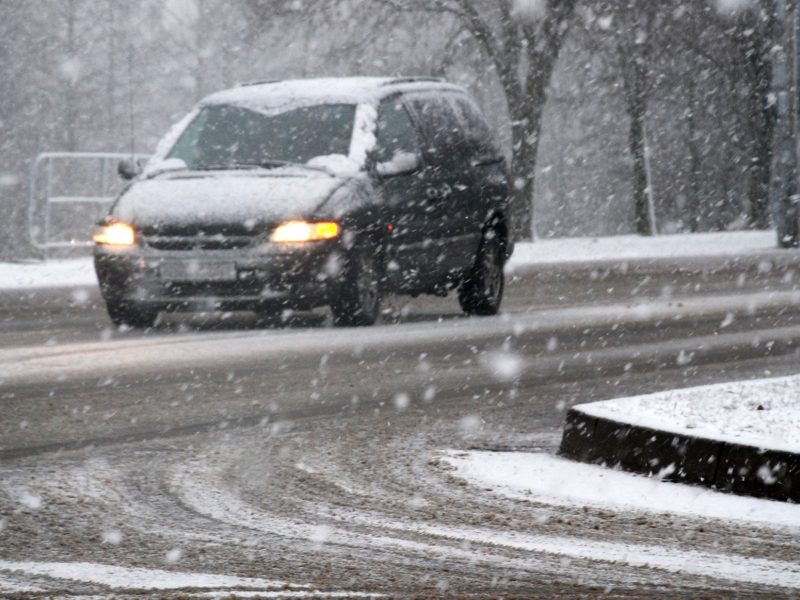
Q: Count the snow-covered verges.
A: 2